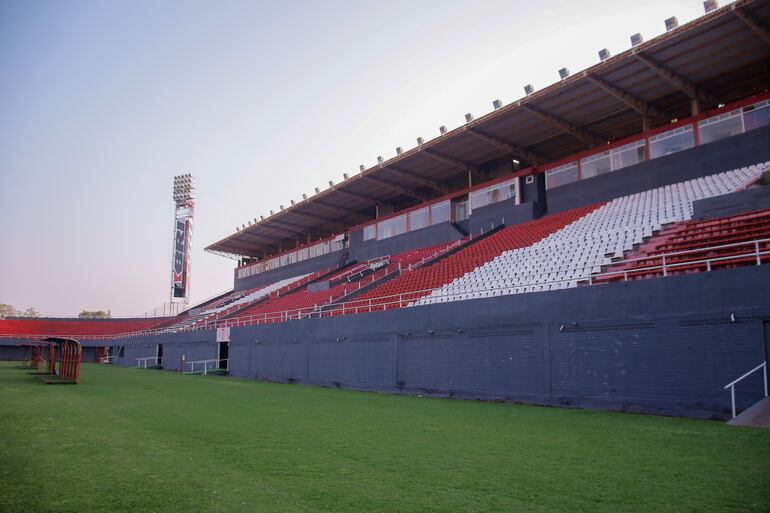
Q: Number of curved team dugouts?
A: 3